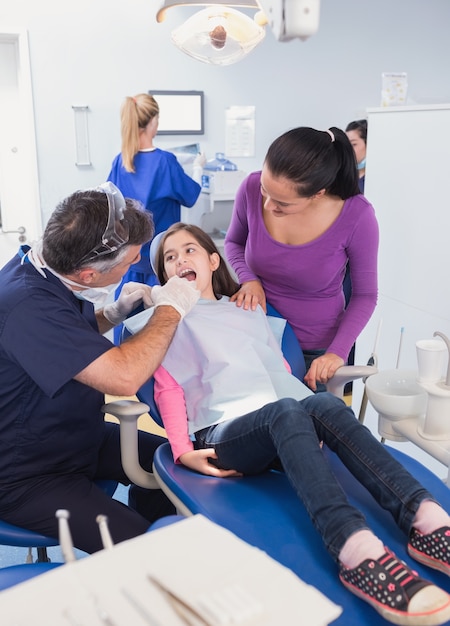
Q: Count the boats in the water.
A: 0